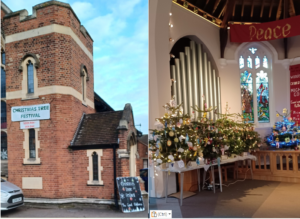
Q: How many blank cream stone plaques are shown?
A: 1